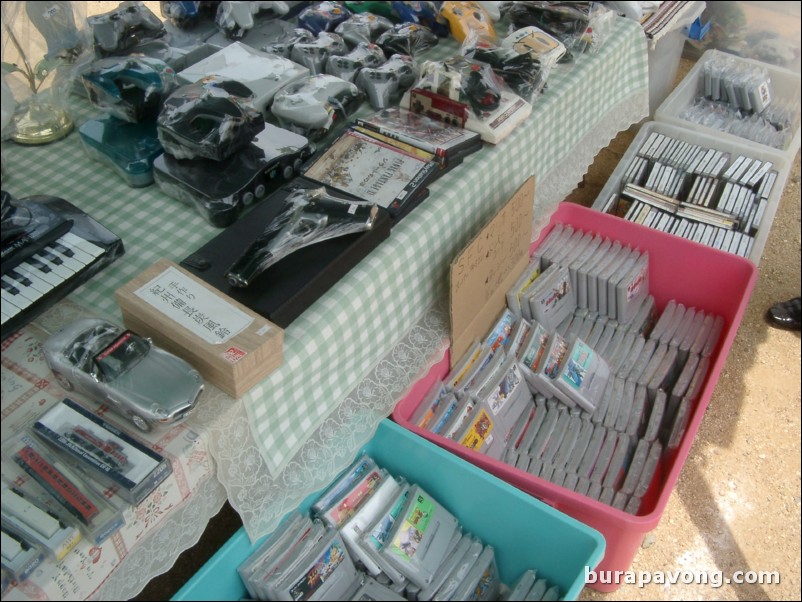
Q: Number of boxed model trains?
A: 4